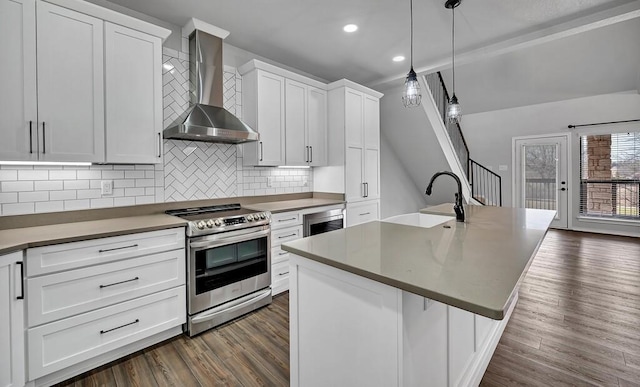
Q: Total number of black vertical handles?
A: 9